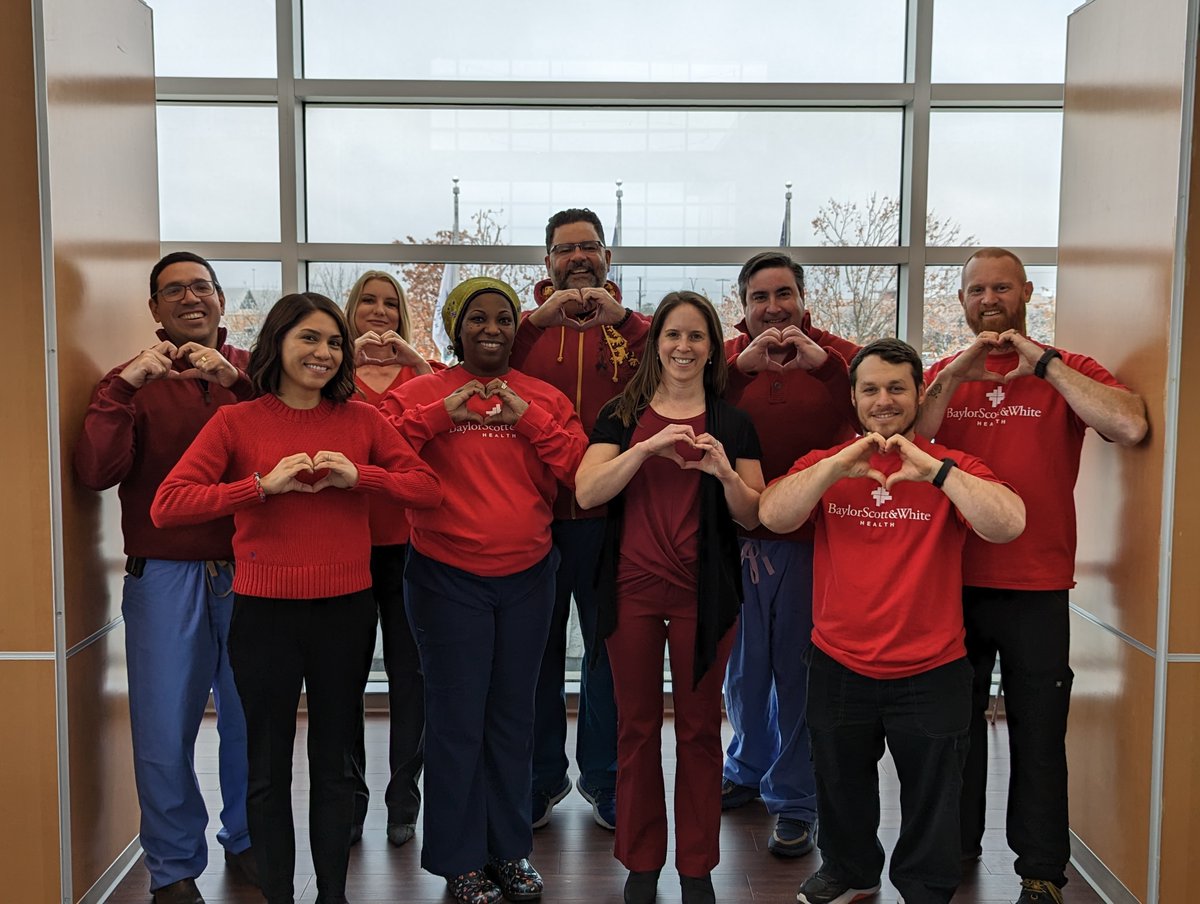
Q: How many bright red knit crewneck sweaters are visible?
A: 1